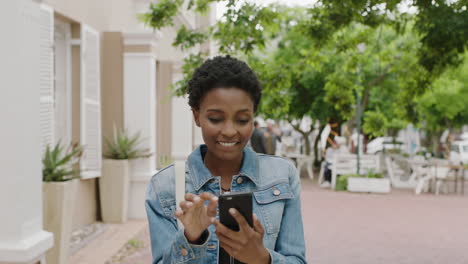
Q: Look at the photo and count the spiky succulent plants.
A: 2